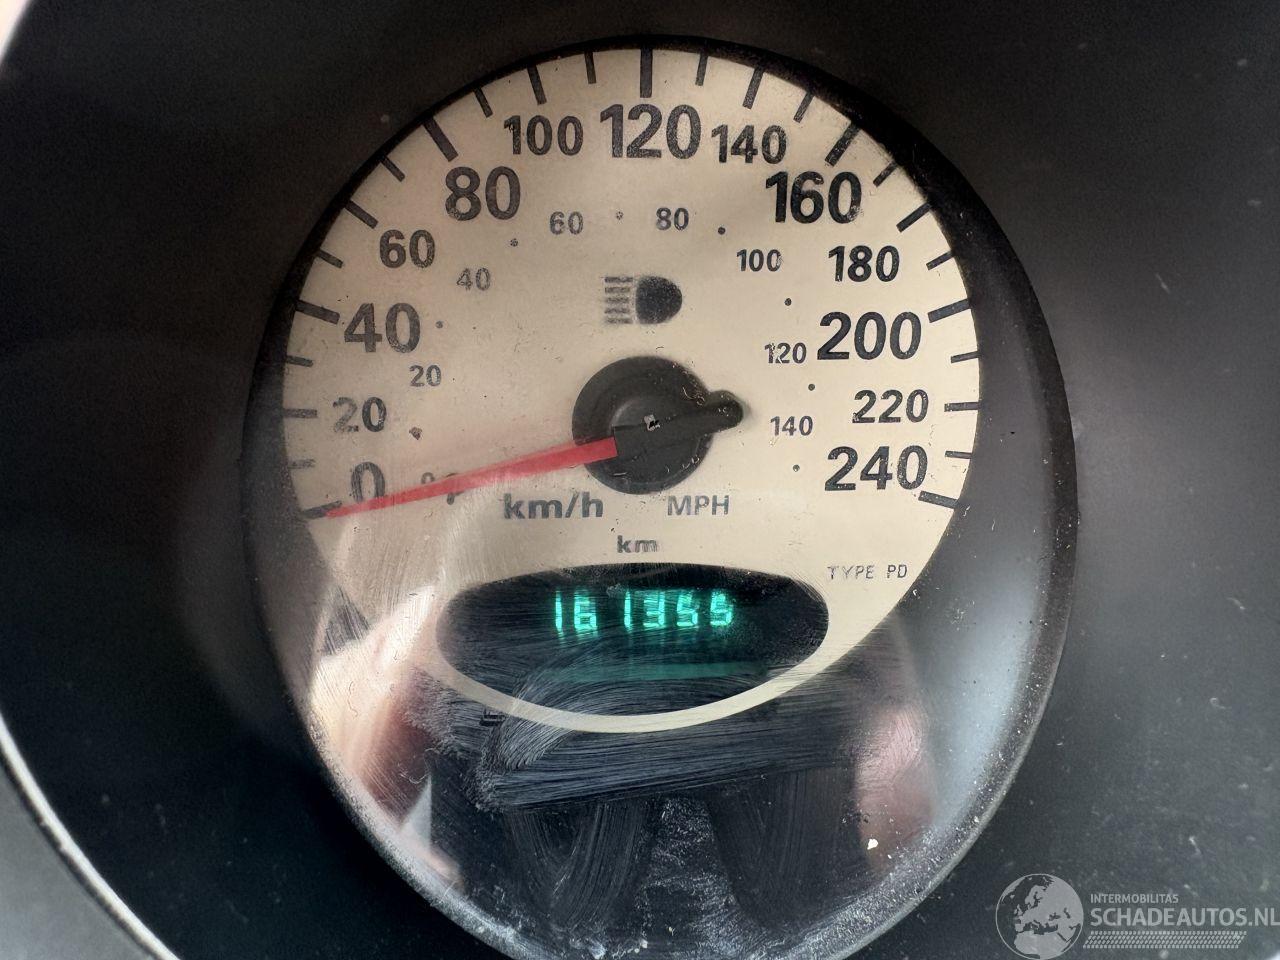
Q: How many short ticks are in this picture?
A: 12